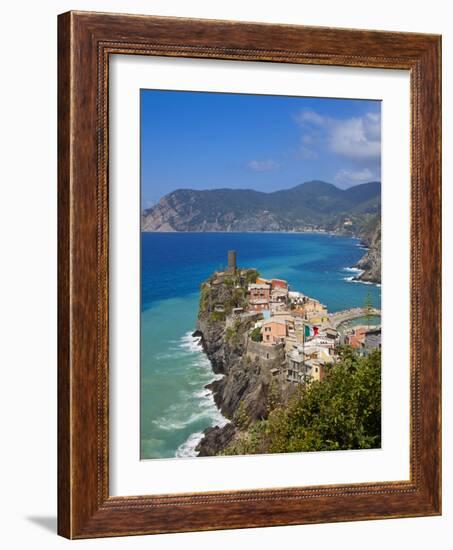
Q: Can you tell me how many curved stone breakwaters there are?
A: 1